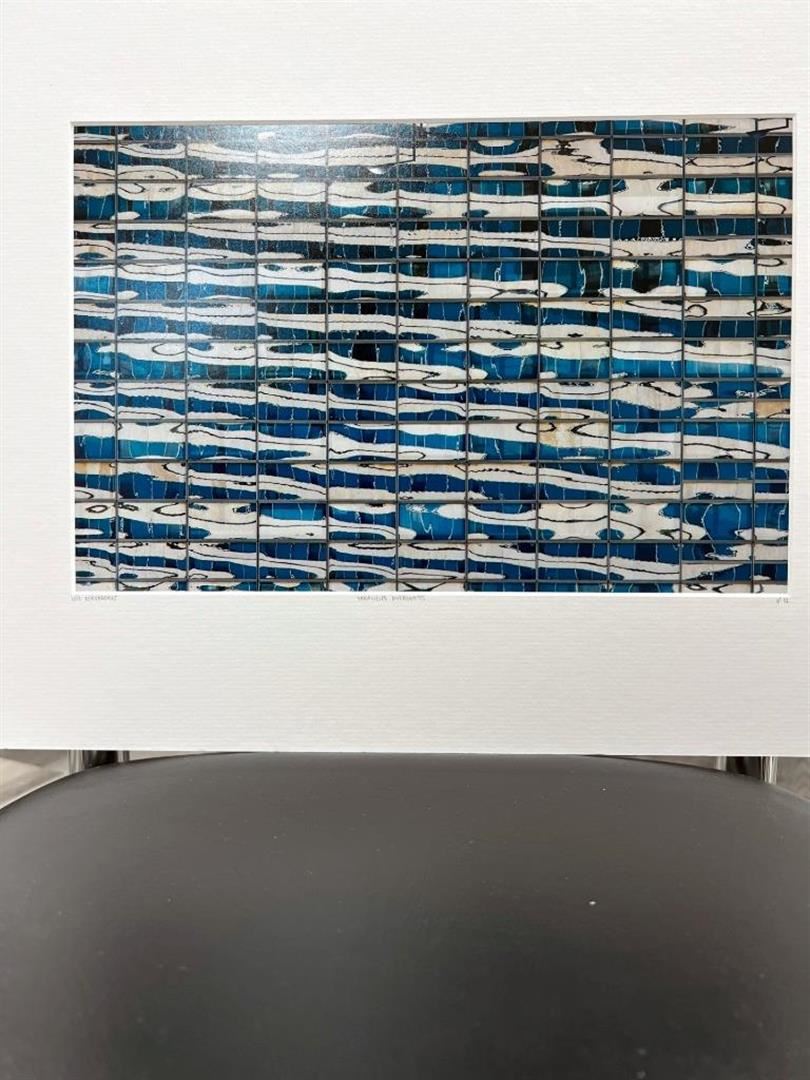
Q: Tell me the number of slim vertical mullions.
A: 10